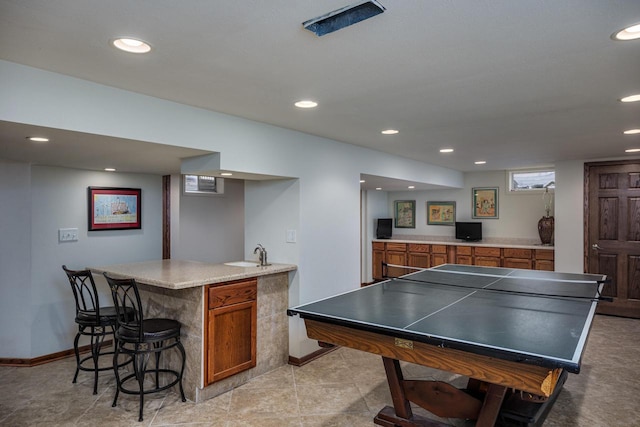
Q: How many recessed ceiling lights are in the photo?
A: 15